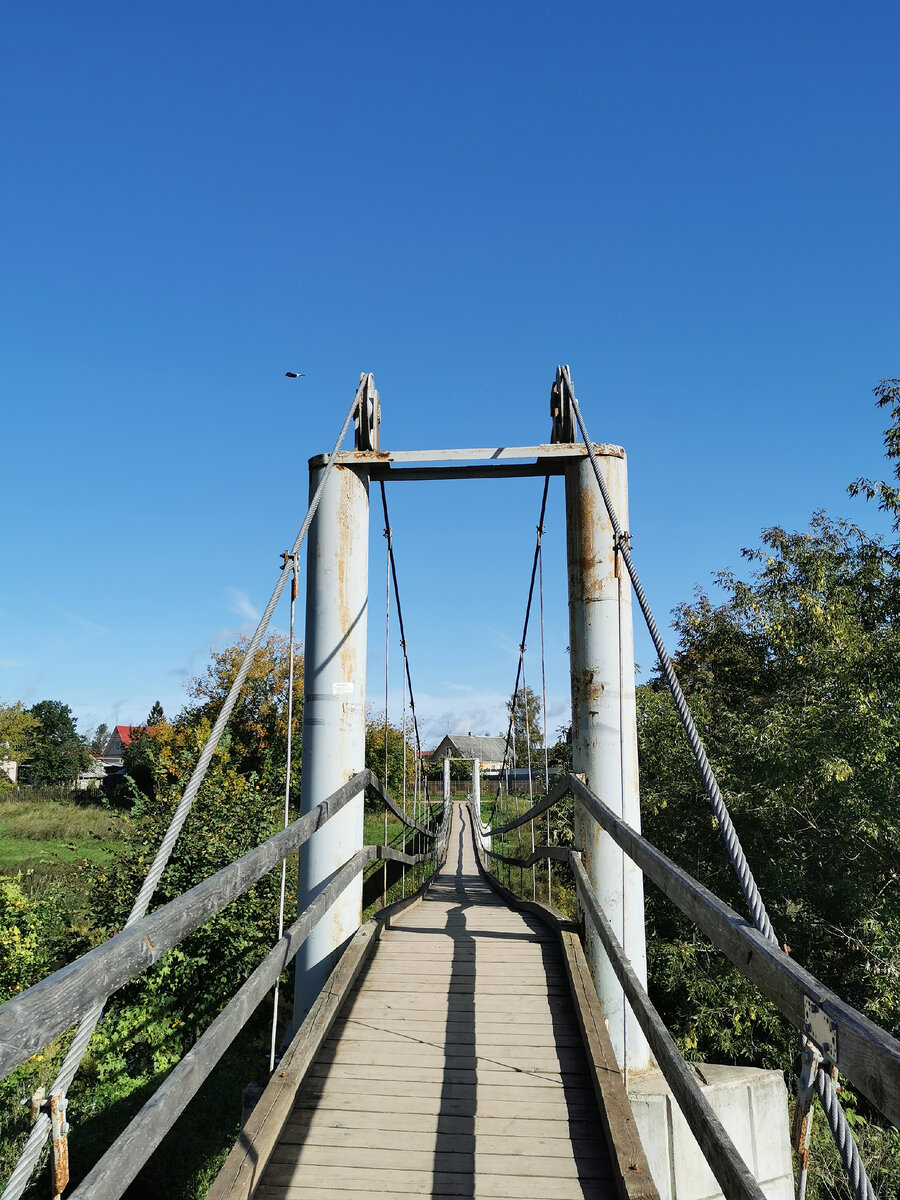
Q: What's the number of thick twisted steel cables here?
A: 2